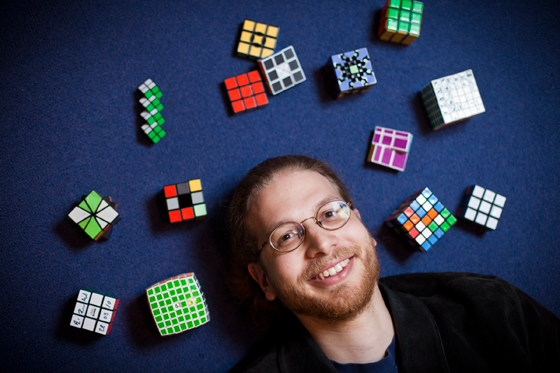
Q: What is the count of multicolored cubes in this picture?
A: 2